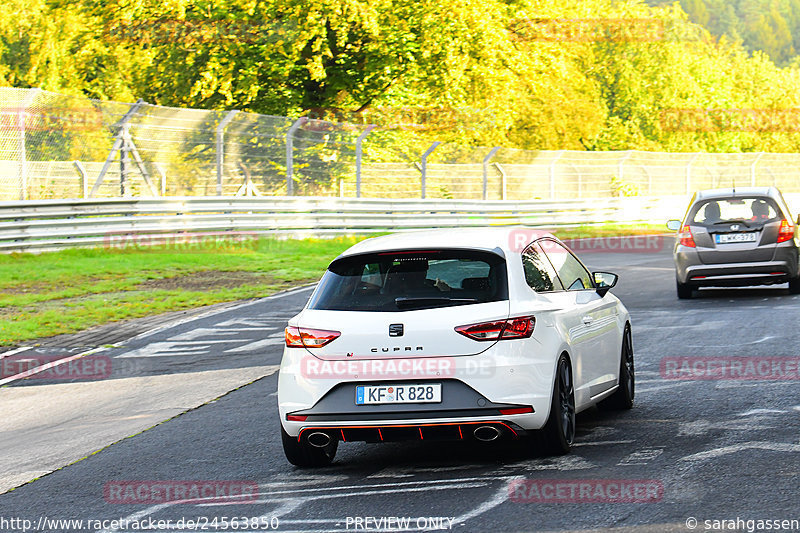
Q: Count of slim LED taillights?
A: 2